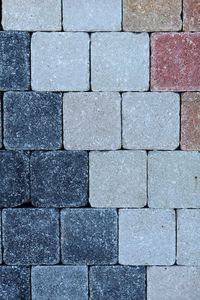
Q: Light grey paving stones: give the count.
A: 11